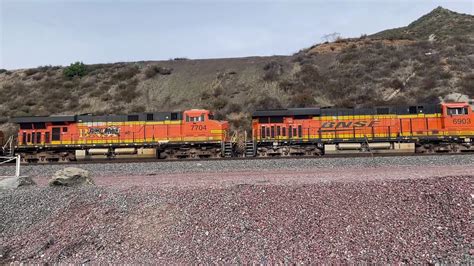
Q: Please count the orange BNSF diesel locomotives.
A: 2